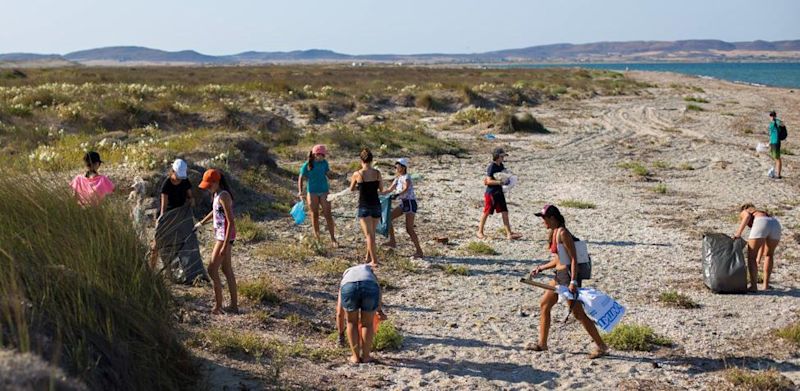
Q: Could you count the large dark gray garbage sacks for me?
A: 2